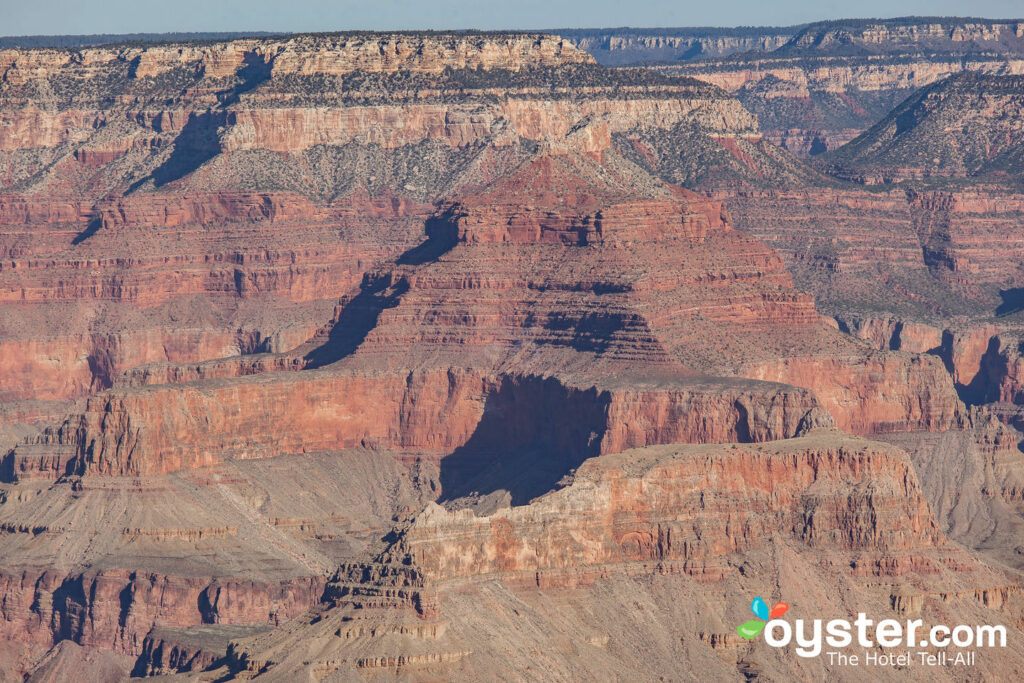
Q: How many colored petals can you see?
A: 3